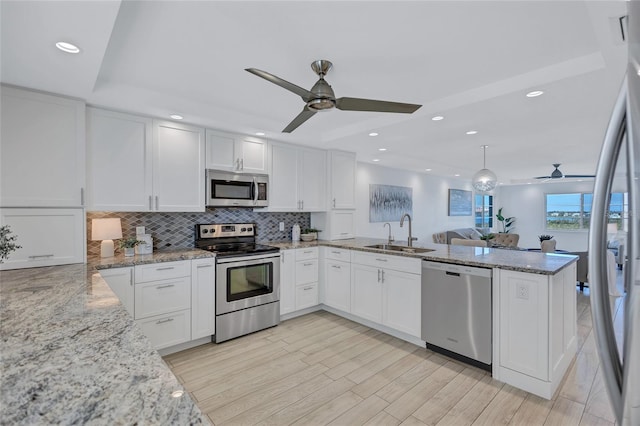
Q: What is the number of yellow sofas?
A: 0